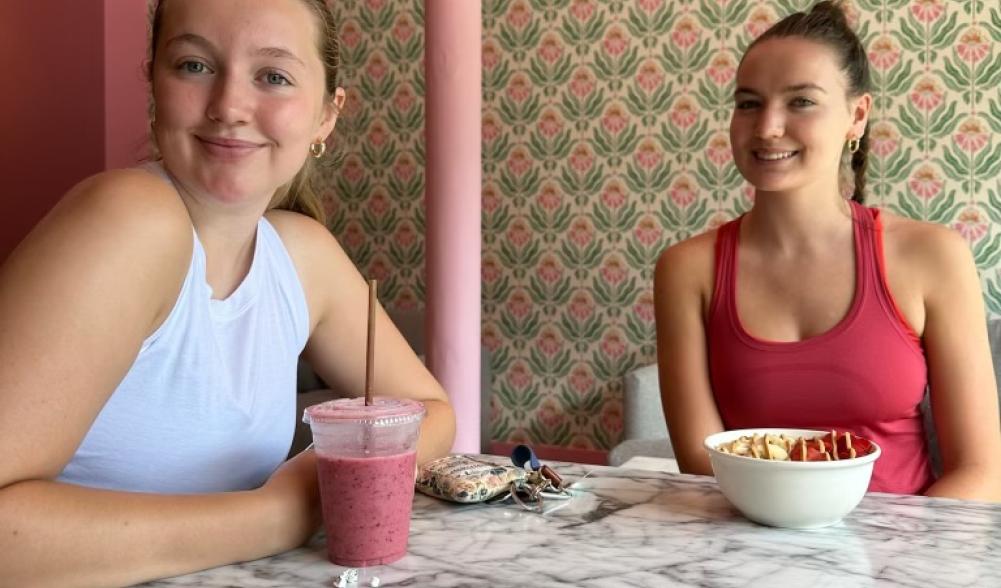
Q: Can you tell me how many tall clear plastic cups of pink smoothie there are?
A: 1